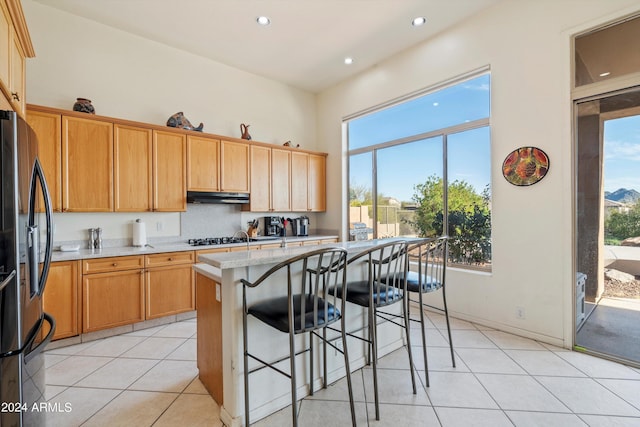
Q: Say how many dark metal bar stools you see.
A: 3